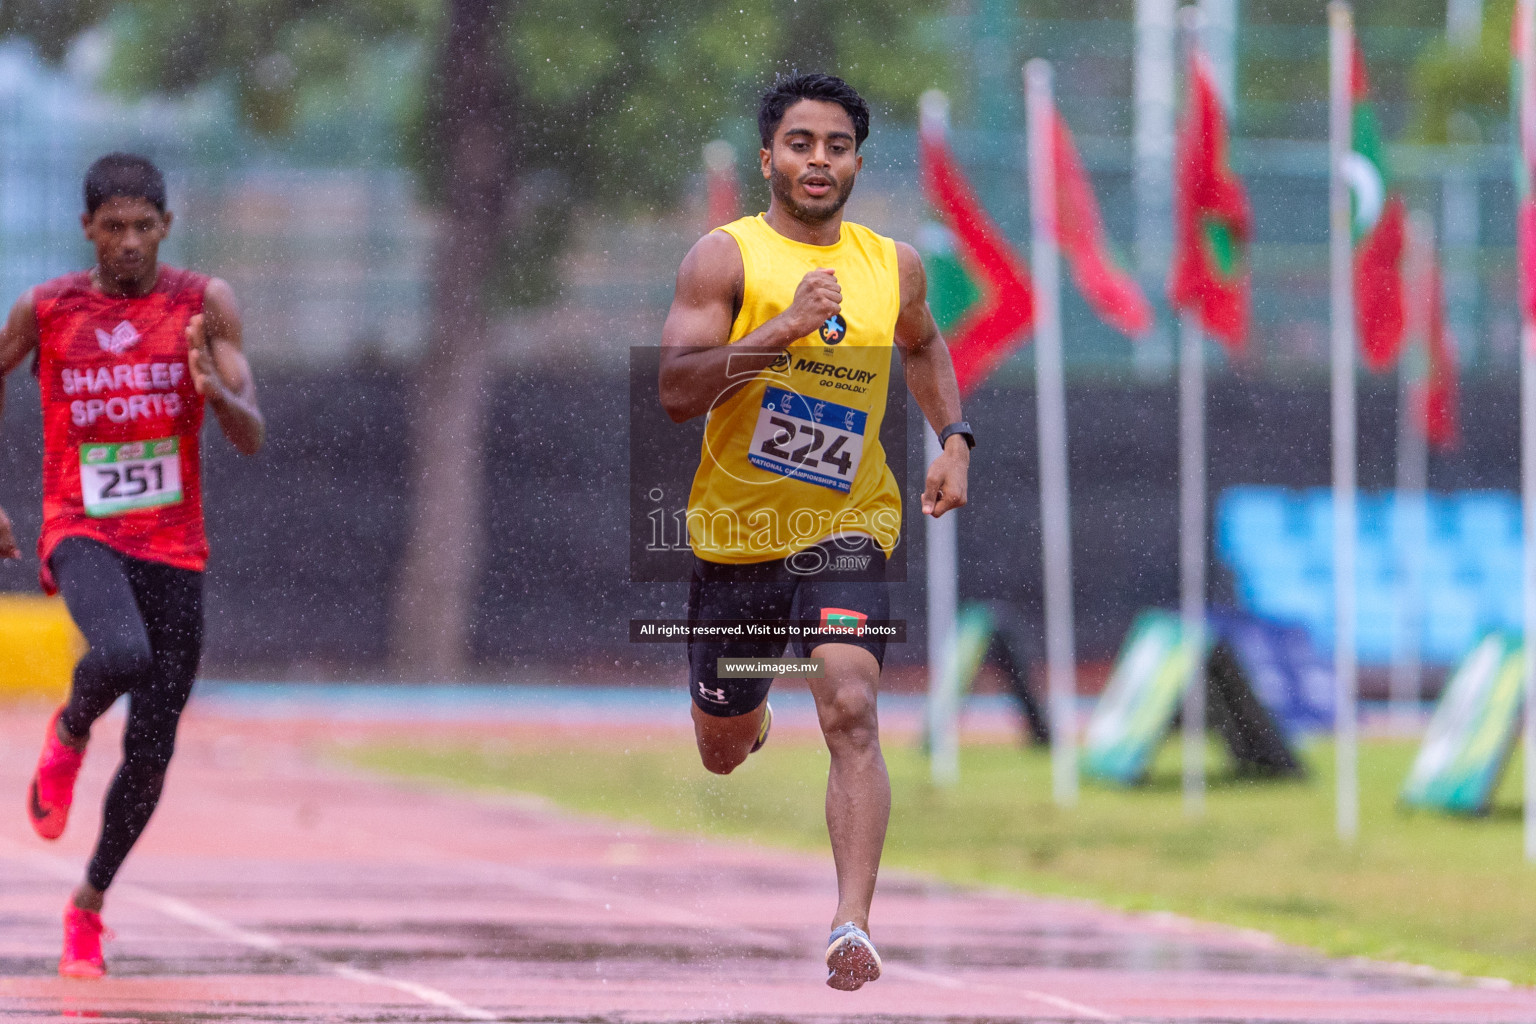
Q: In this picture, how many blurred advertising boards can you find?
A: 3